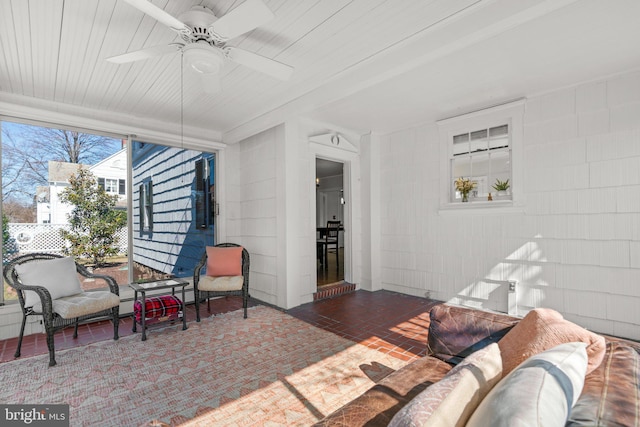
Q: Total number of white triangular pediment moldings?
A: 1